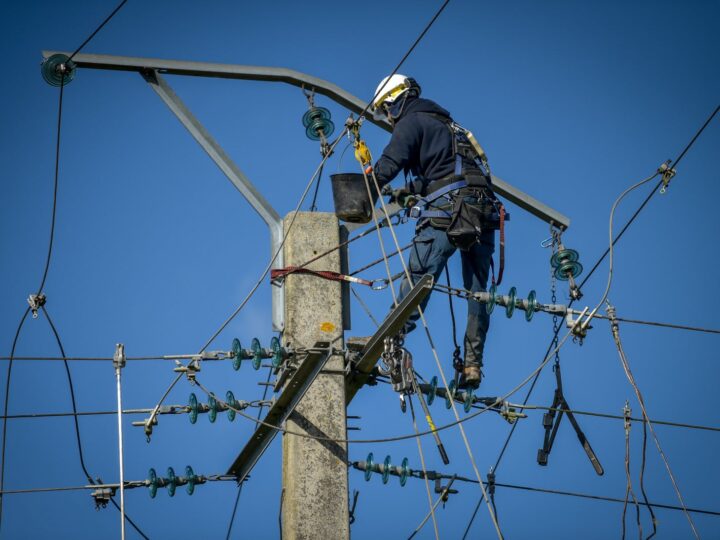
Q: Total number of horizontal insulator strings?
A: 6